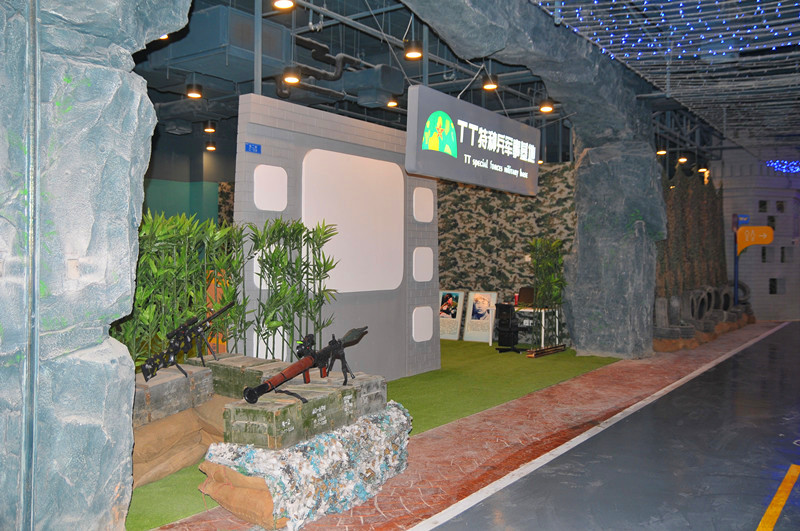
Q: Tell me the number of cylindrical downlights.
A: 14